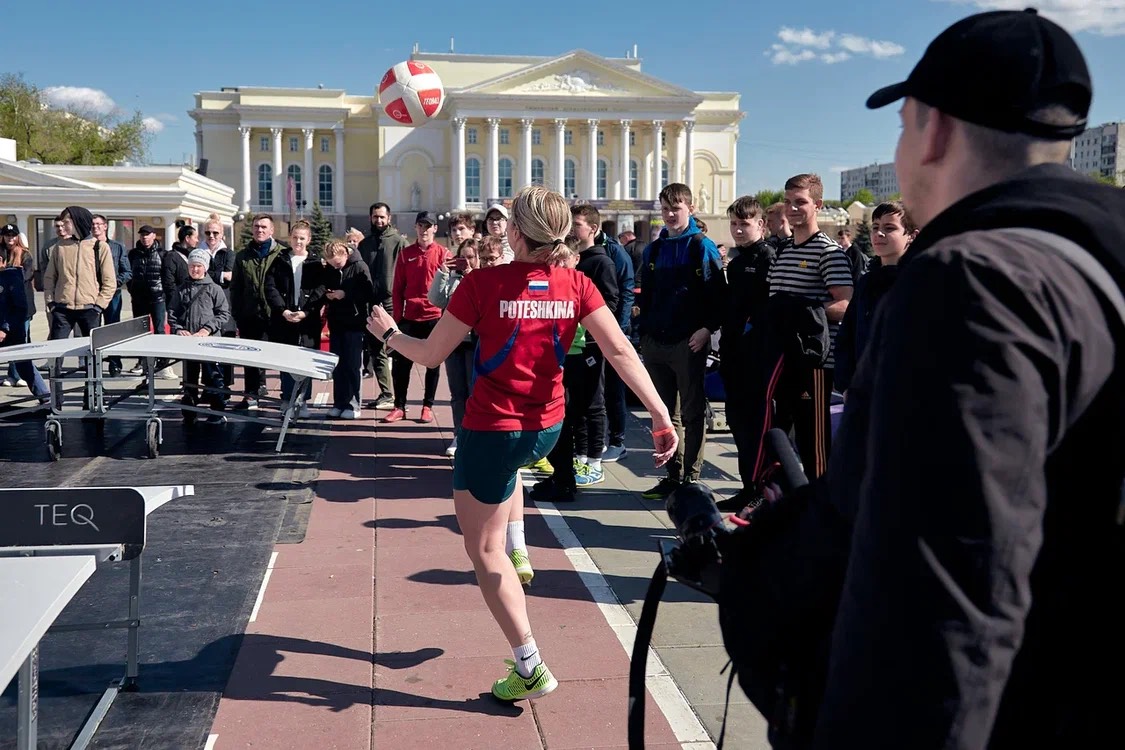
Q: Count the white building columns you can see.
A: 12